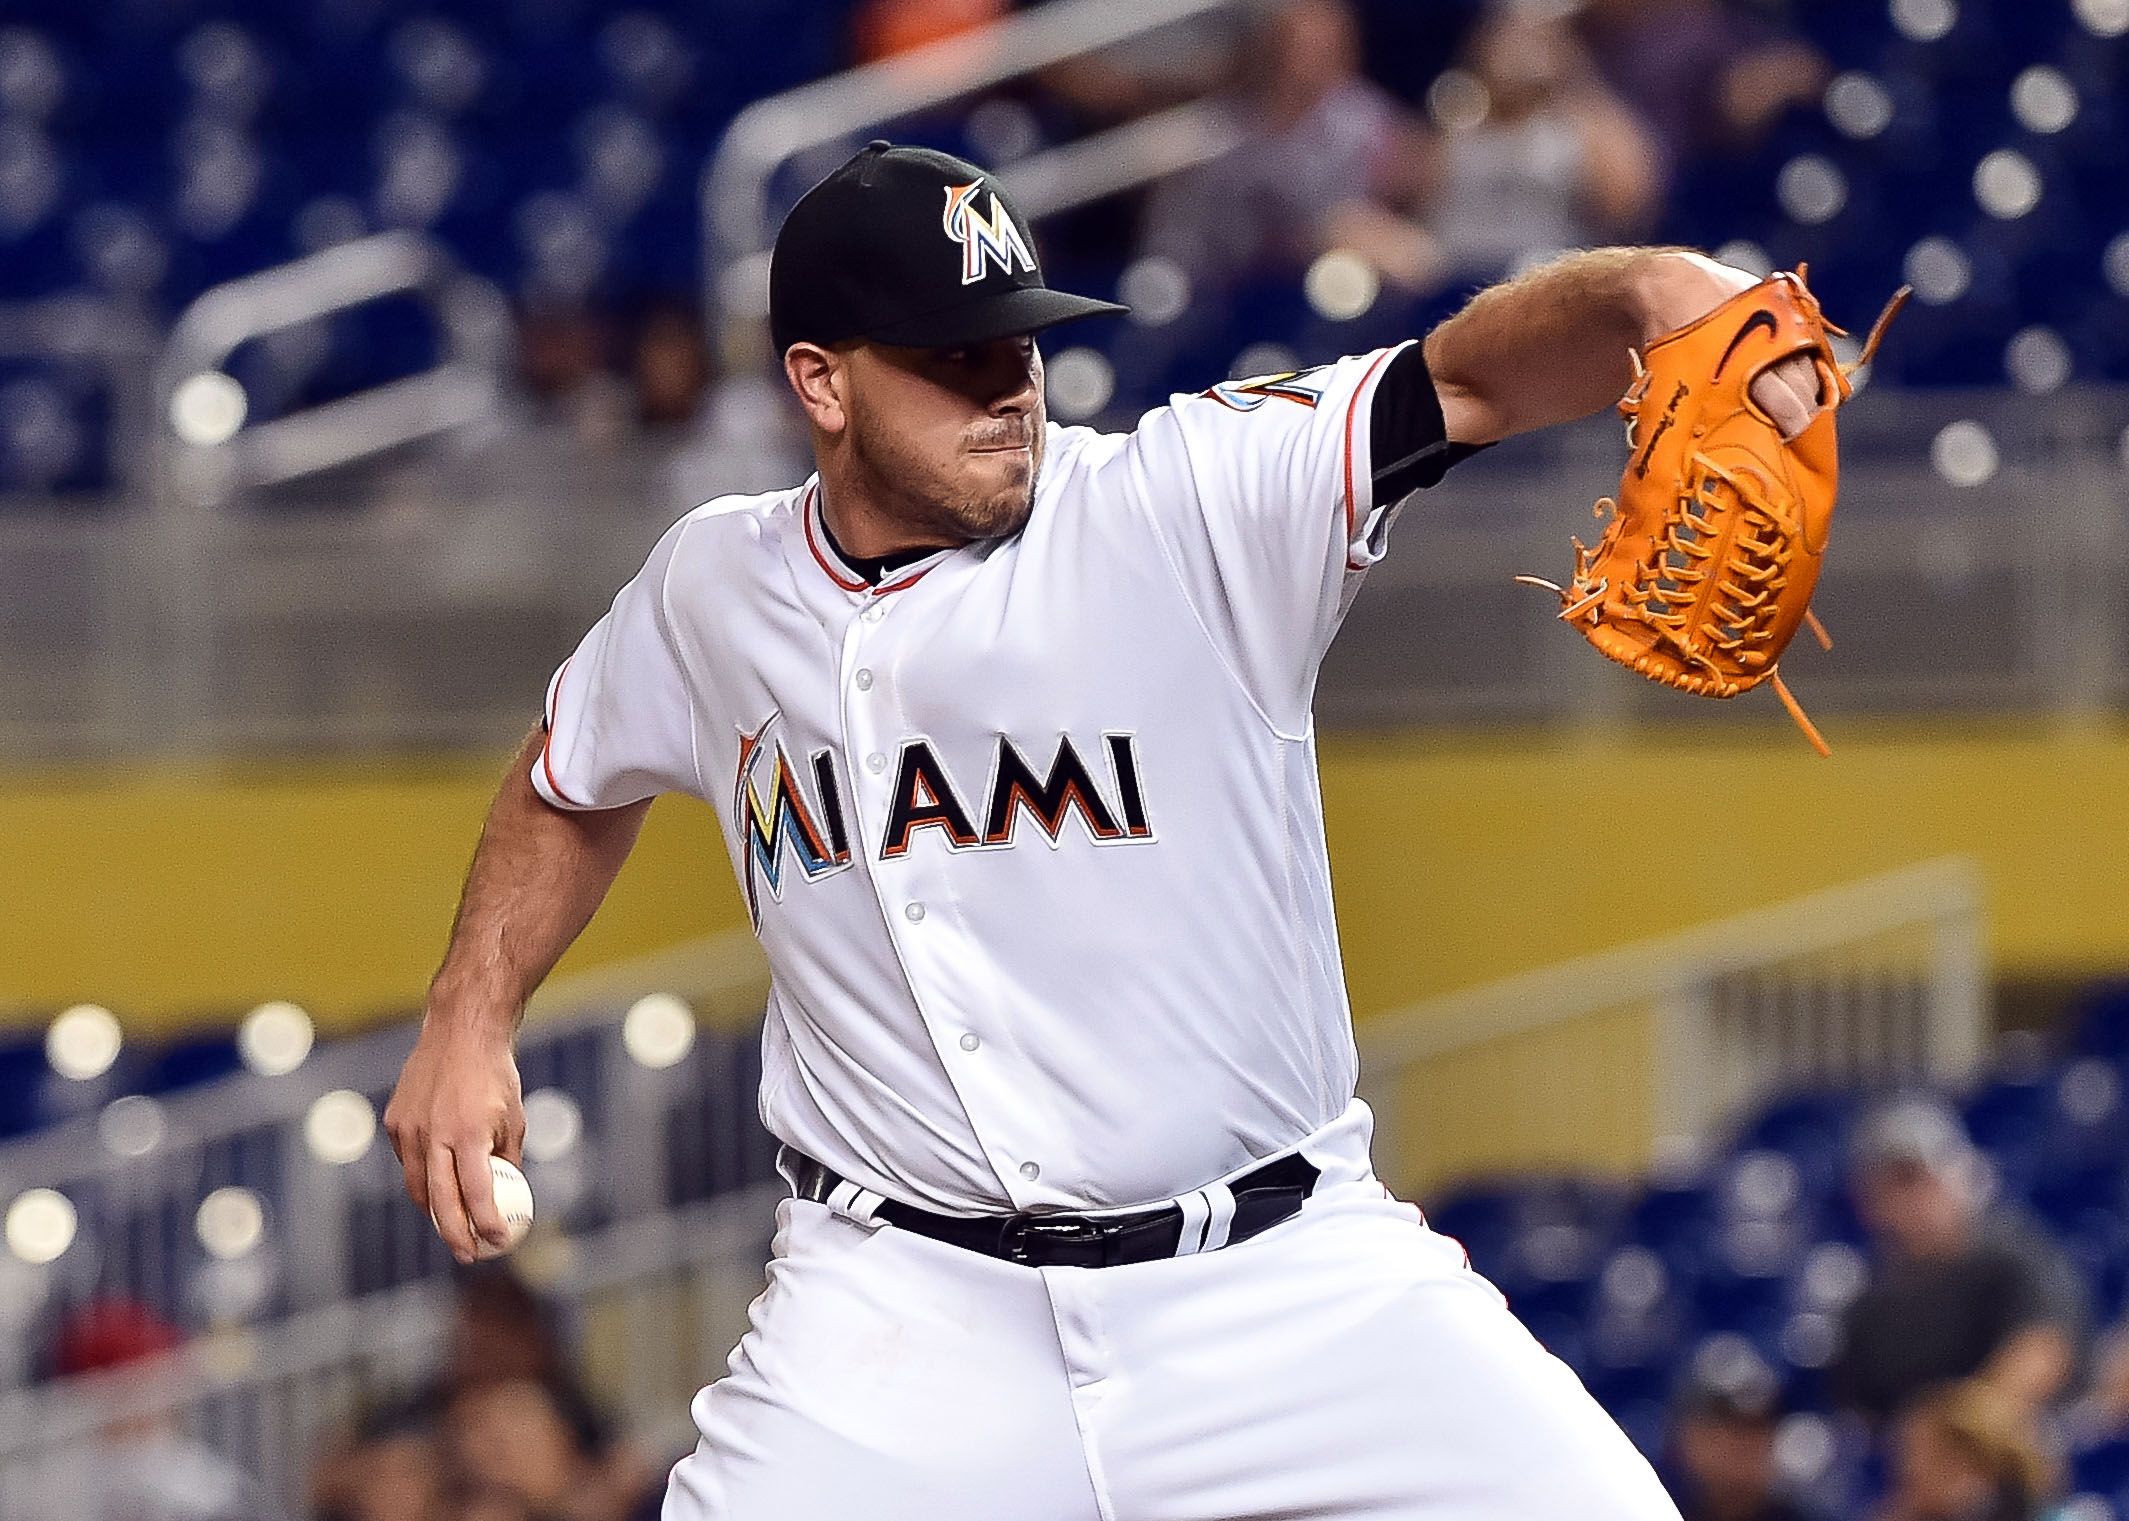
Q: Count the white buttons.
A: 6